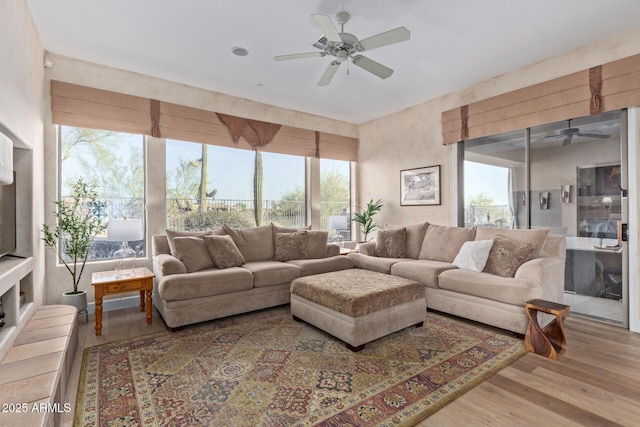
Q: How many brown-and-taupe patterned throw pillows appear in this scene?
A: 4